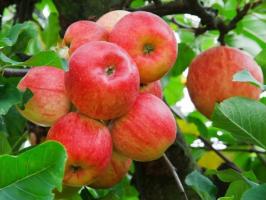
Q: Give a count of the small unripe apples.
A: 0